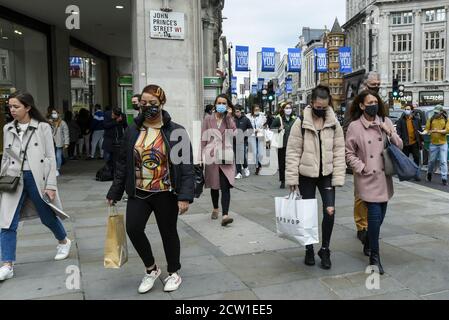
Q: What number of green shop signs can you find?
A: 2